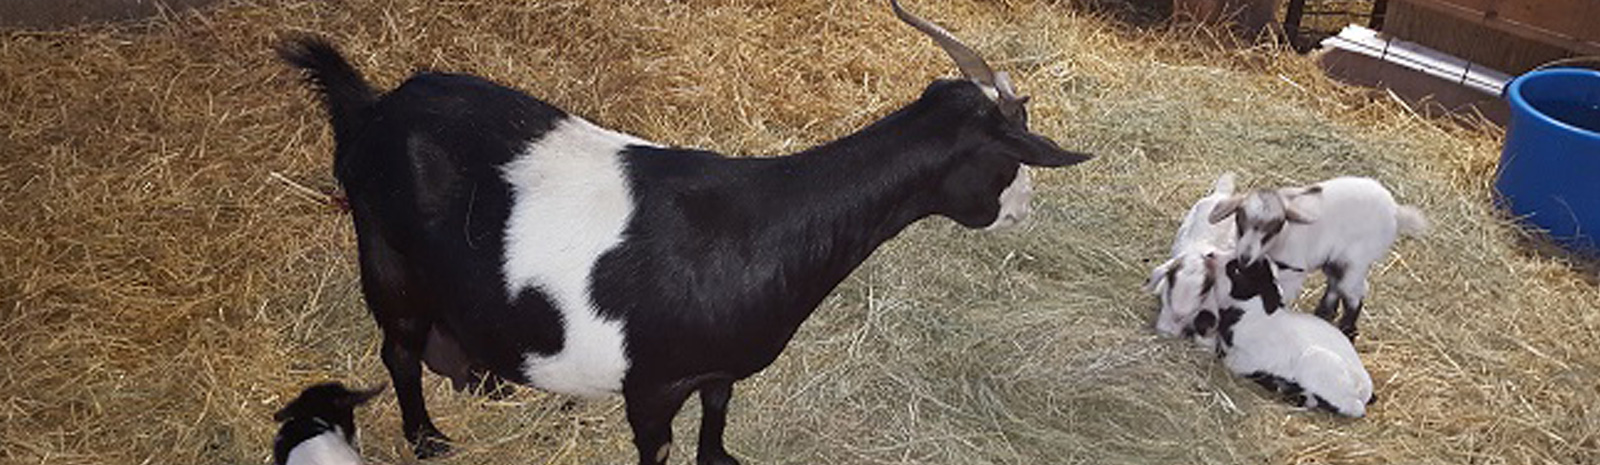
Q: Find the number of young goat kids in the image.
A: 4